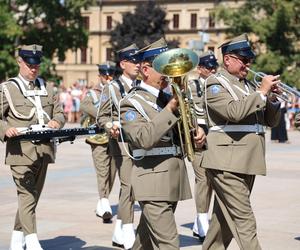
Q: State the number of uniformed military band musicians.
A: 6